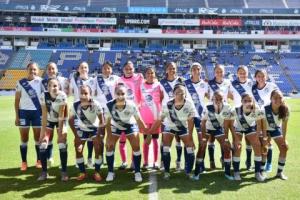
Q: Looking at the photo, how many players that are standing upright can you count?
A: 11